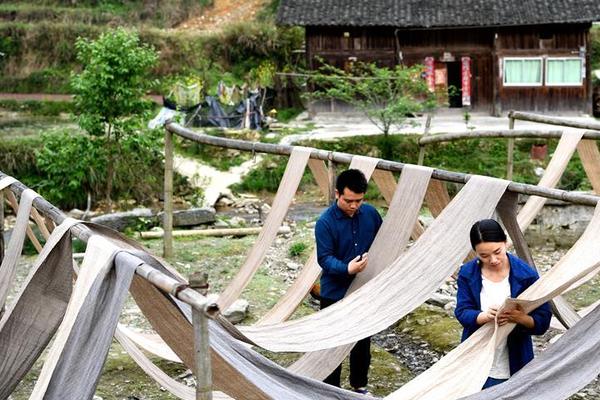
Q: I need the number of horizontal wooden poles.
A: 4